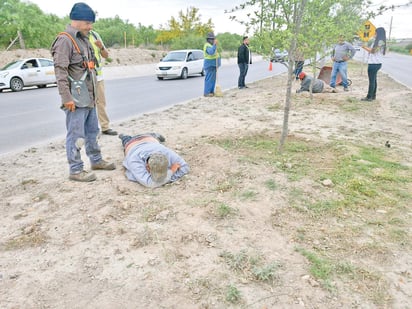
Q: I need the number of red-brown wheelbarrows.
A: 1